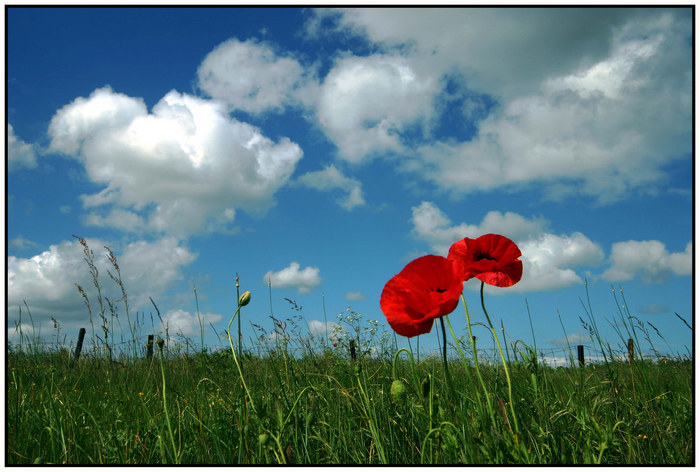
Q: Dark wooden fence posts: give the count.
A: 5